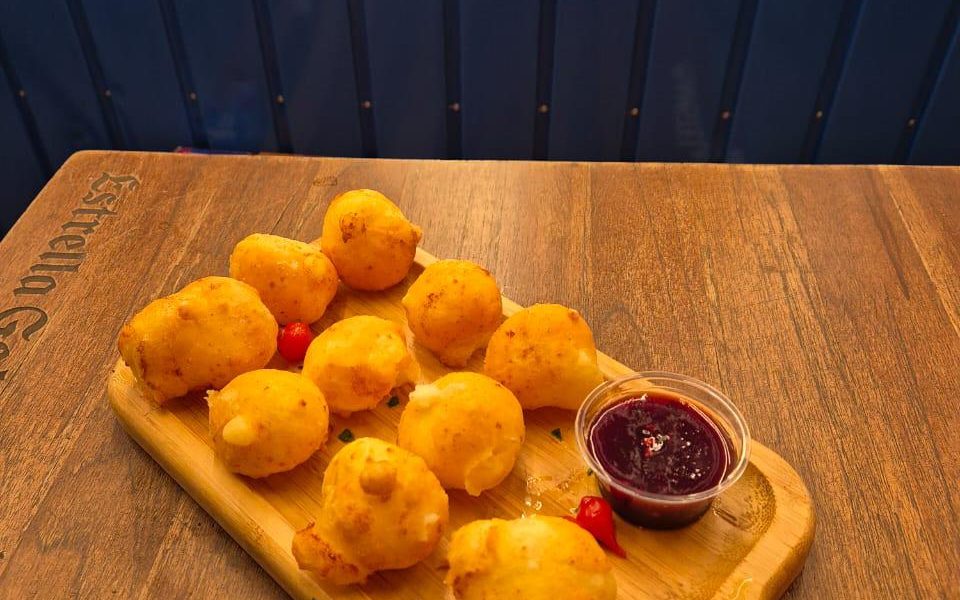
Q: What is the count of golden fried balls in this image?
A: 10